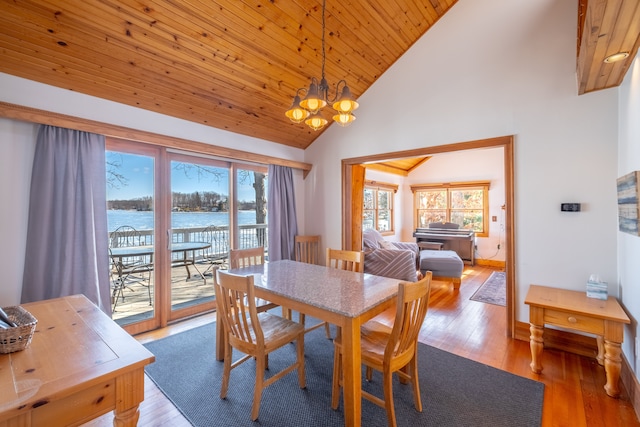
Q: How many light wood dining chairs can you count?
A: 5